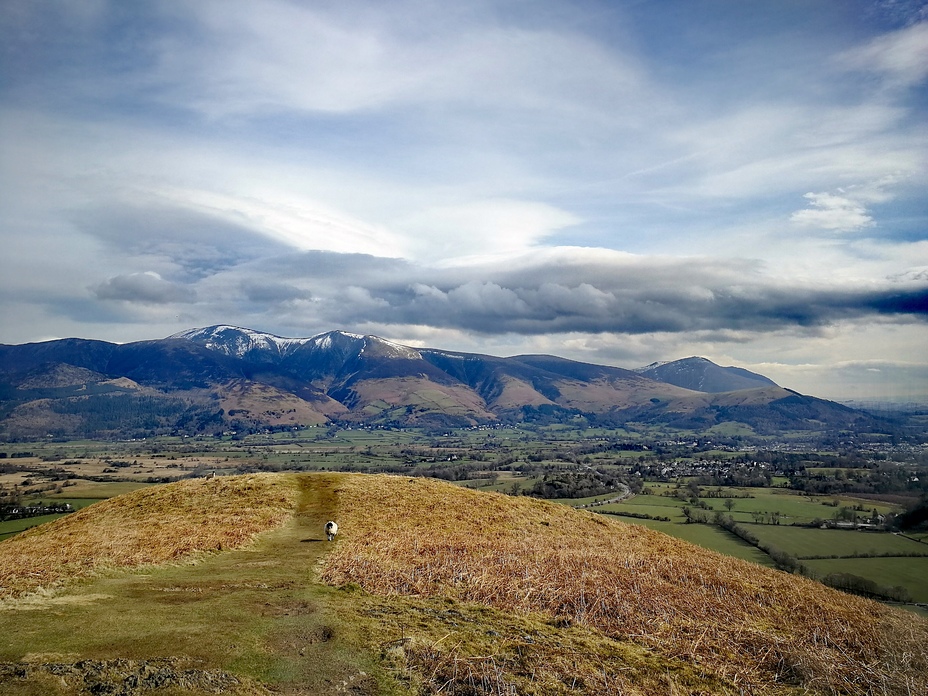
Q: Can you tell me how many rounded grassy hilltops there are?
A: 1